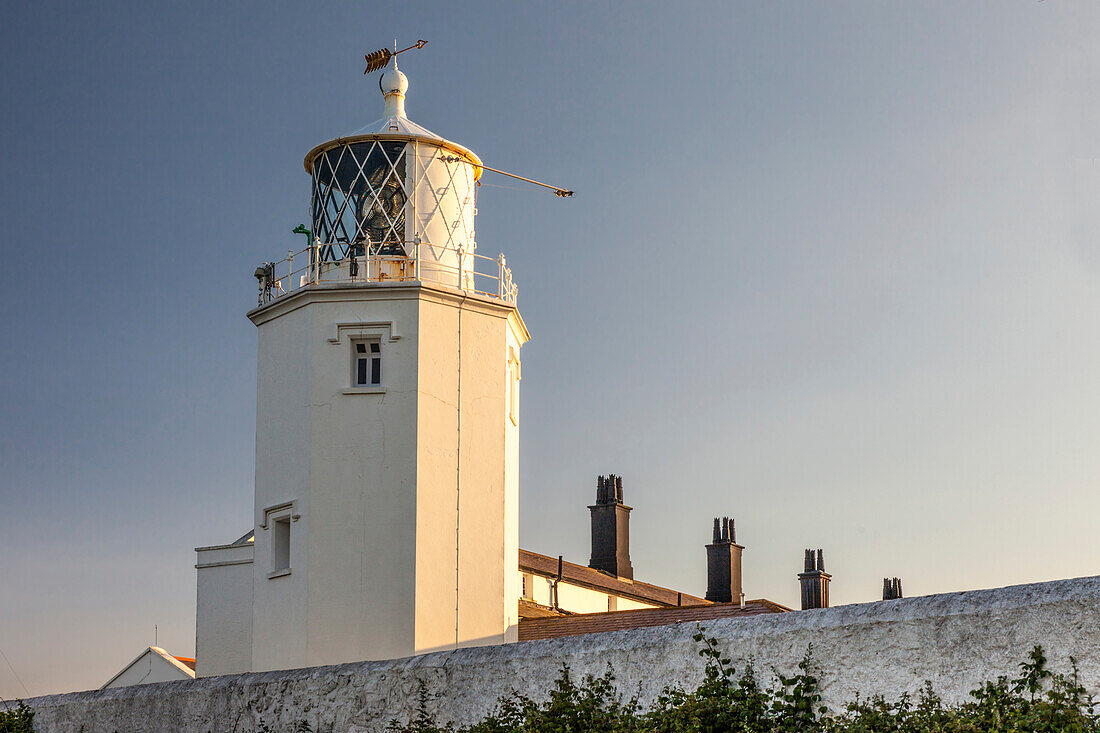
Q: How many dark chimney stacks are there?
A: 4